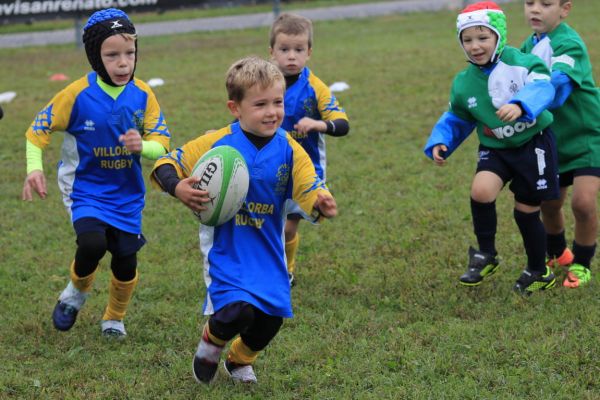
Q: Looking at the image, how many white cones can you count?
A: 3